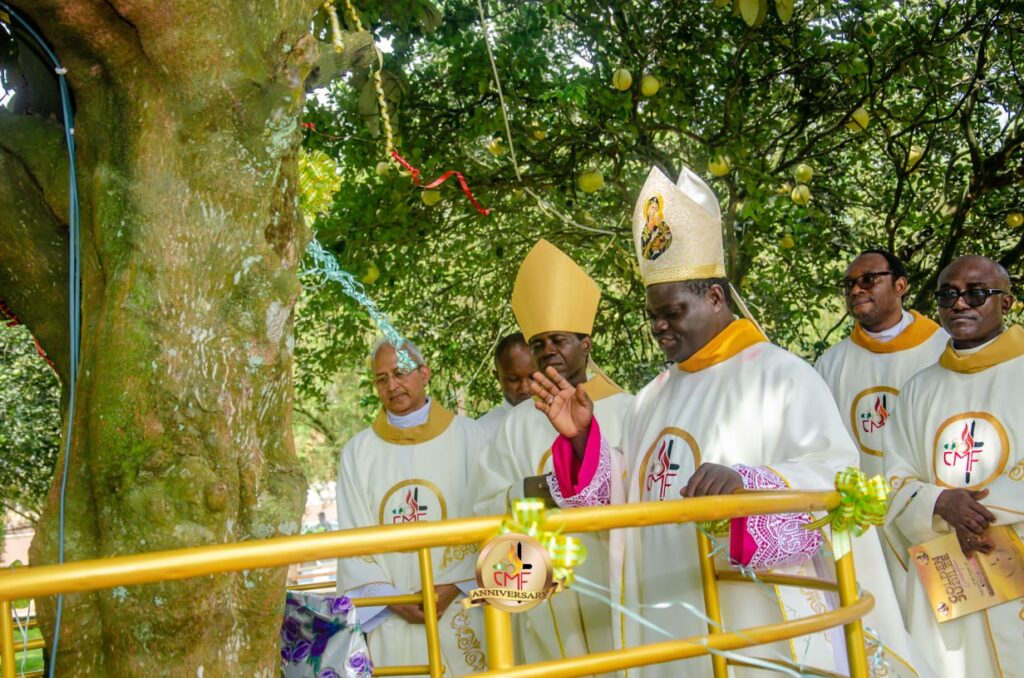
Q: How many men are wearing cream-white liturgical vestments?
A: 6